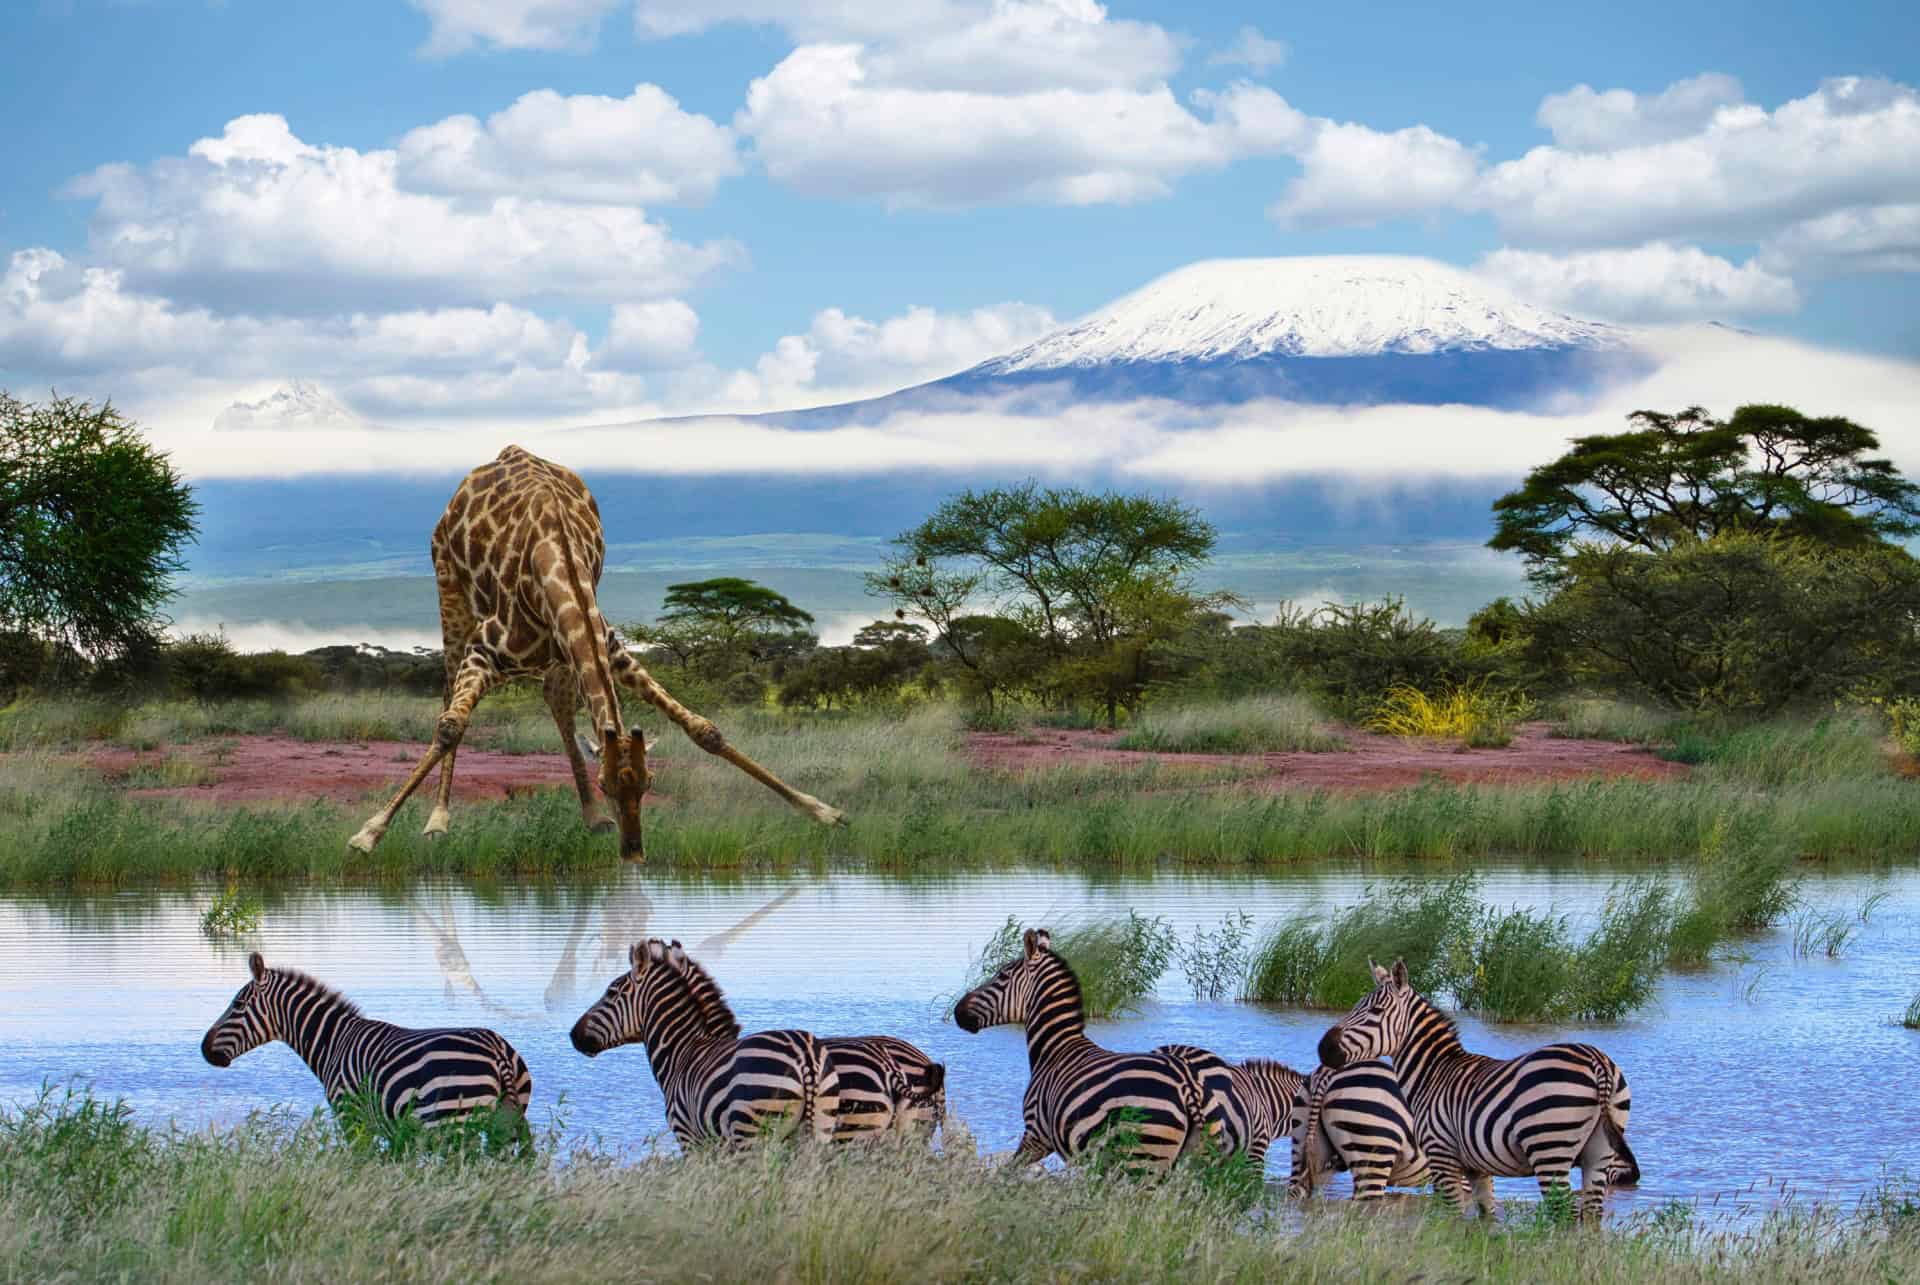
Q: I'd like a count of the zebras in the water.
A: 7